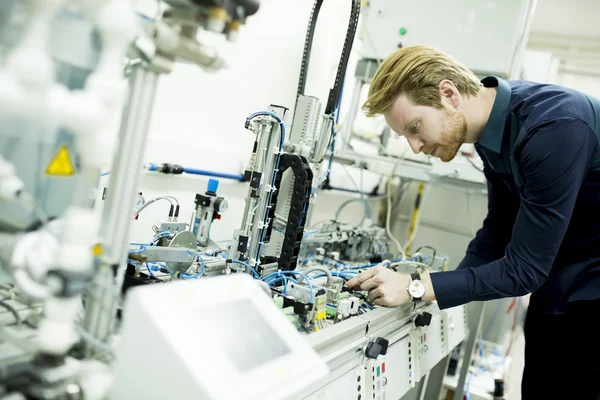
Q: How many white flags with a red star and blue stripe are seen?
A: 0